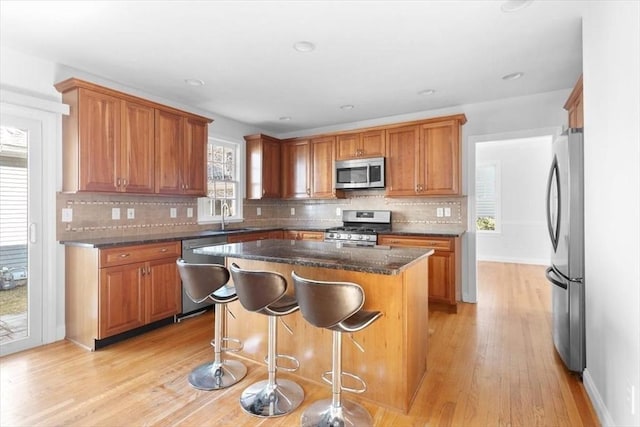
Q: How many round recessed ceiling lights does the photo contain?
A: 7